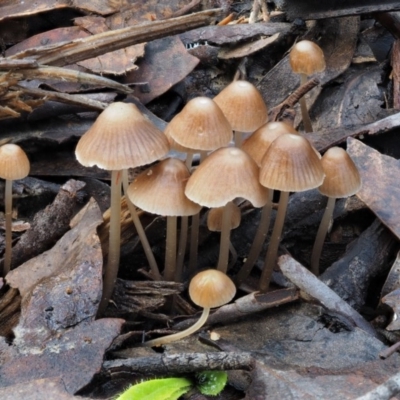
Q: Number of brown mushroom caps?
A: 12